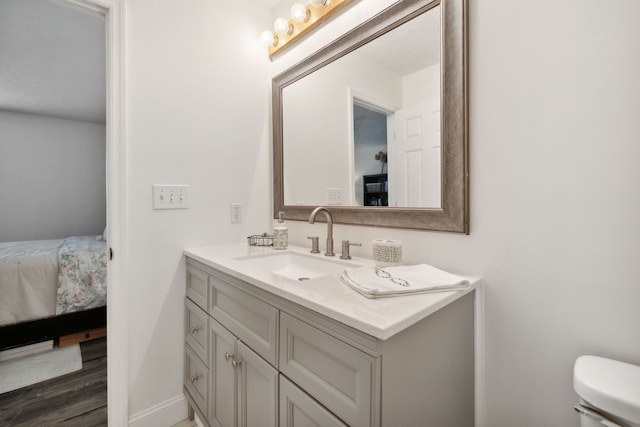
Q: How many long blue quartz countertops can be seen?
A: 0